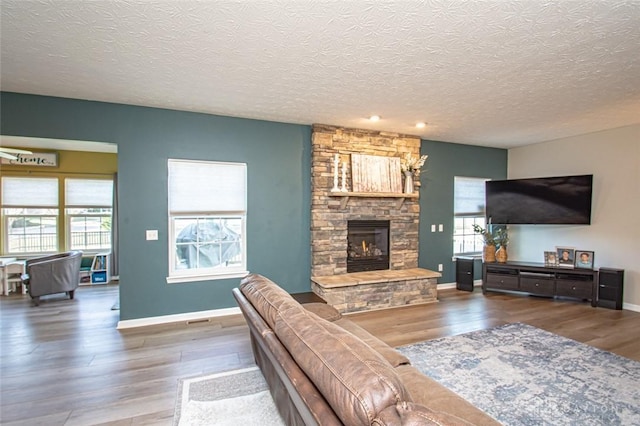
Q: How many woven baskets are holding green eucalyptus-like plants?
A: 2